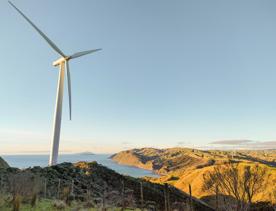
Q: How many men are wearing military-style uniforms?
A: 0